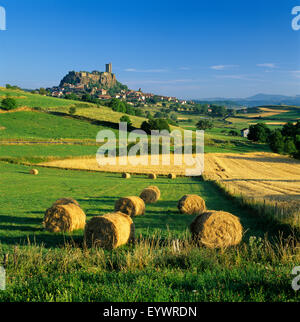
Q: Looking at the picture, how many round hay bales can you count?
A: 11